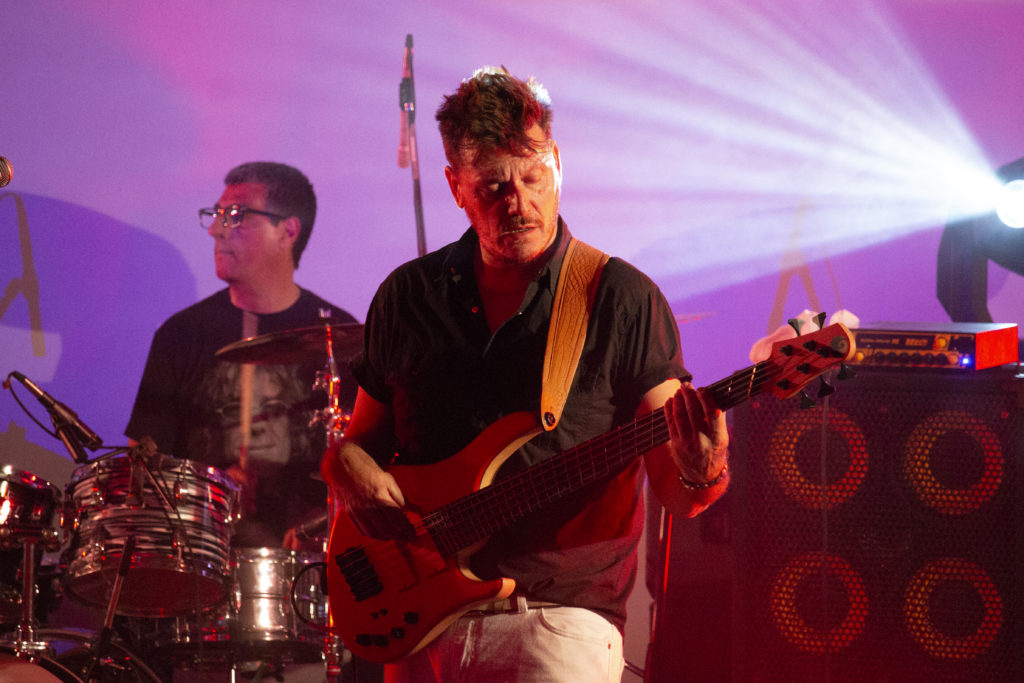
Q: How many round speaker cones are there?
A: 4